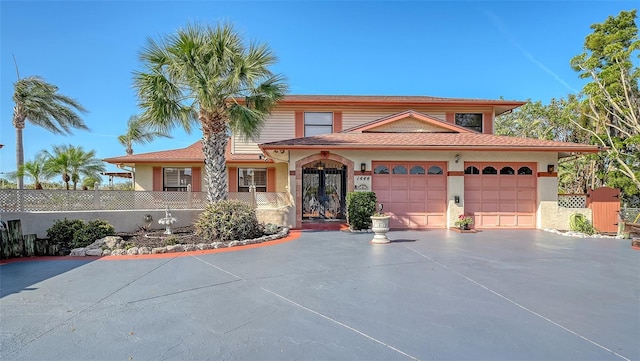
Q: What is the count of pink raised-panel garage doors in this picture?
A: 2